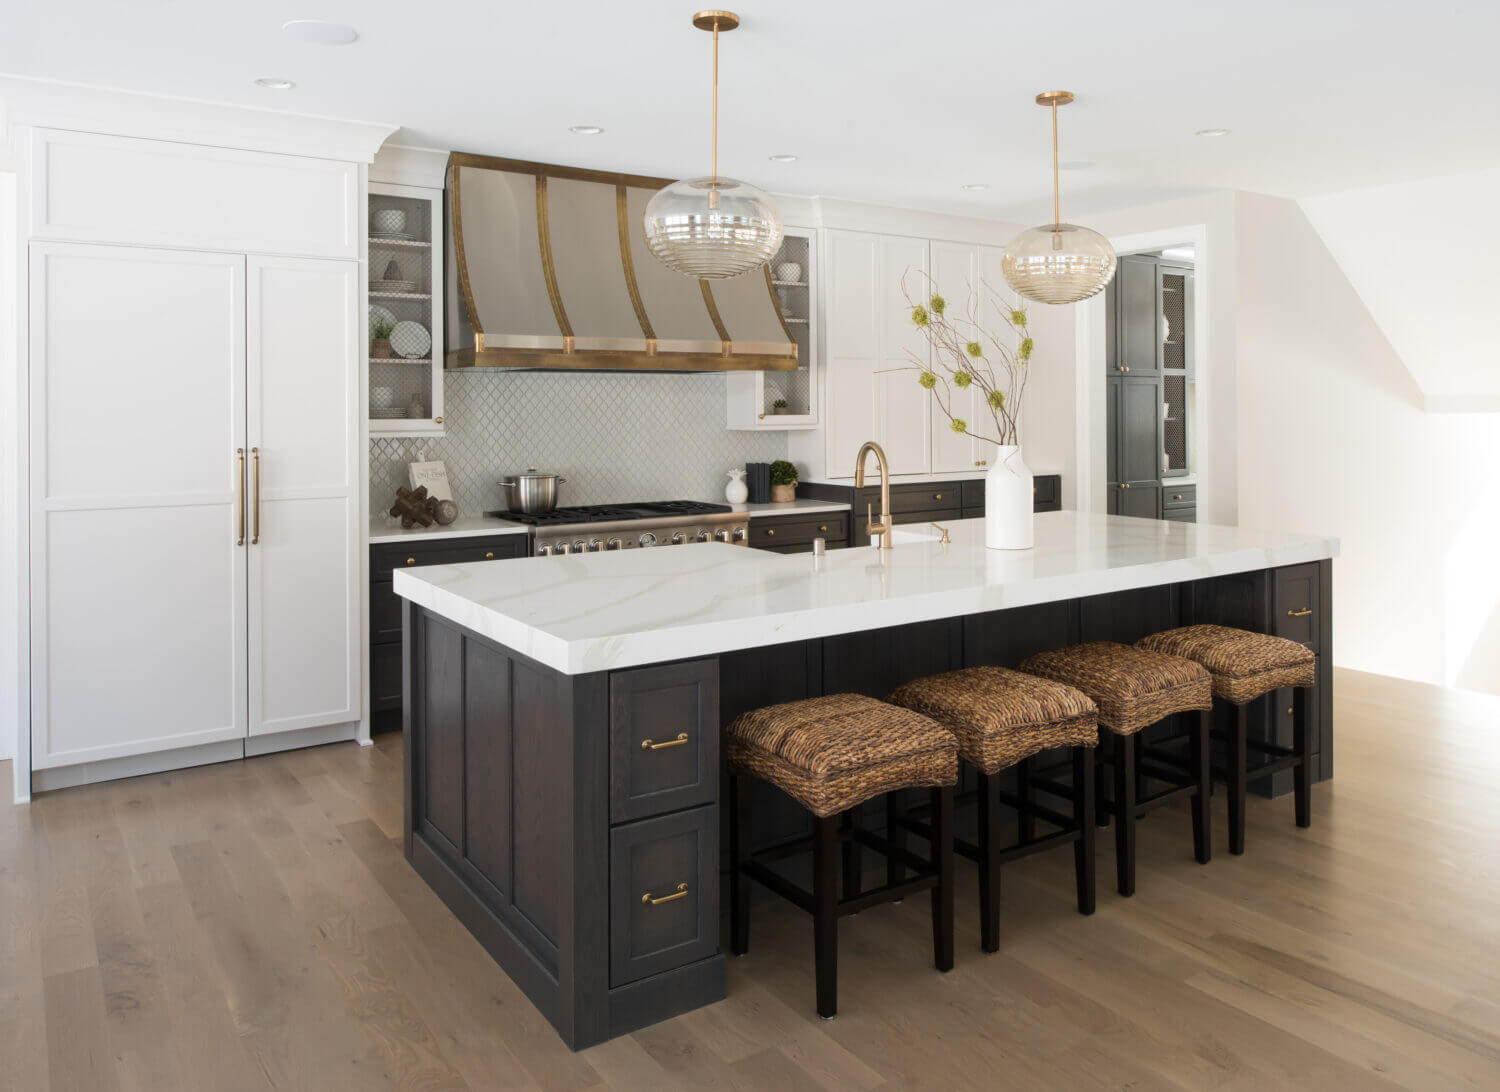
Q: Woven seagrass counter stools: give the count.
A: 4